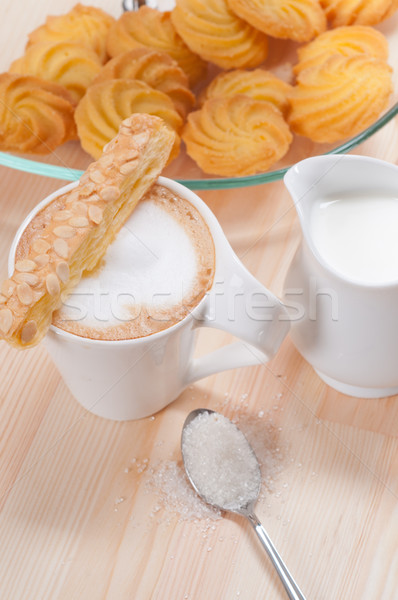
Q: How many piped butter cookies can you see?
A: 13